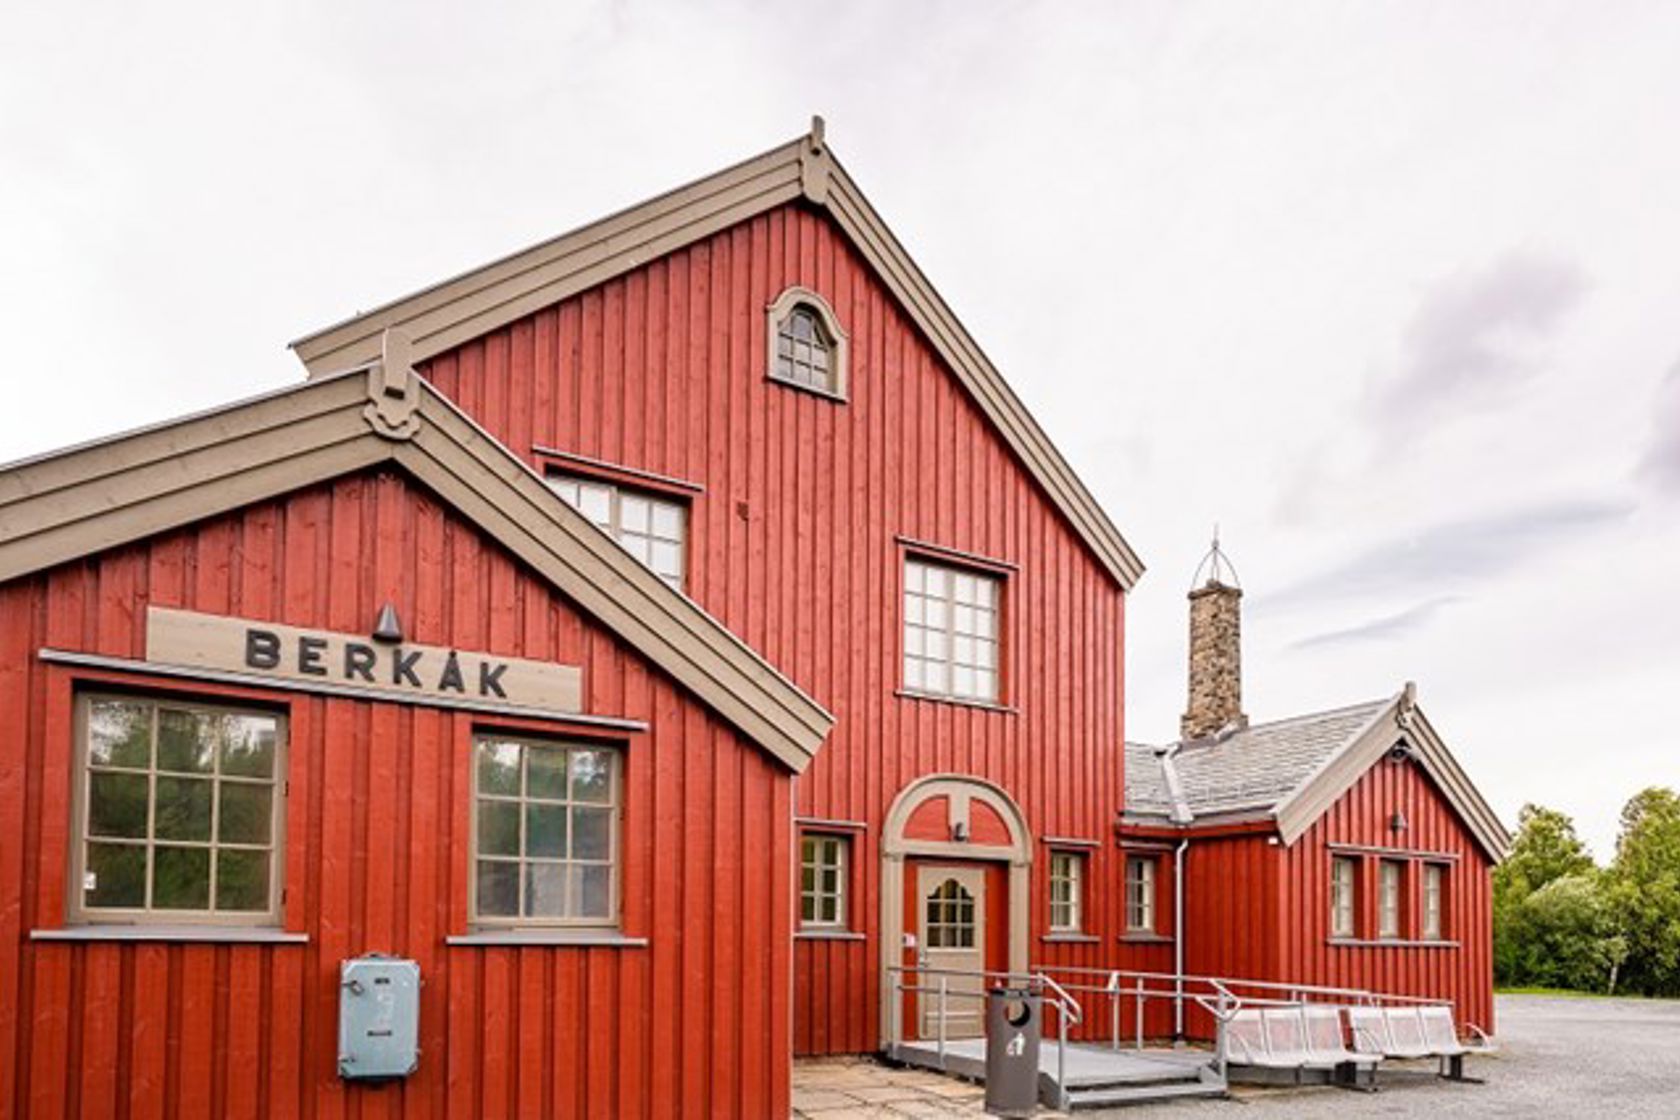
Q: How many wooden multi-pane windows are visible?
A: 11